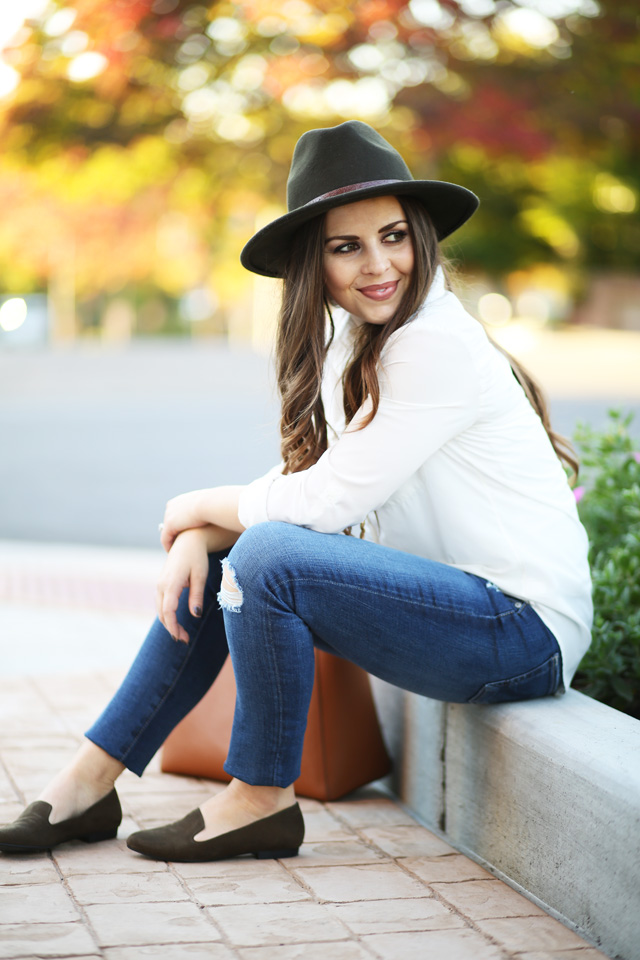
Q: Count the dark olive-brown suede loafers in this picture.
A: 2